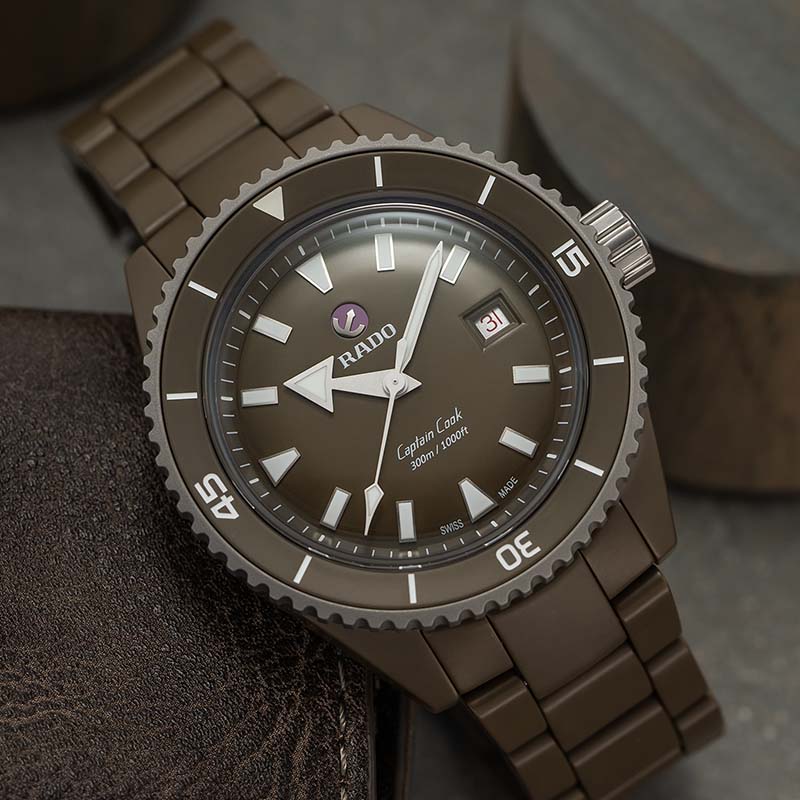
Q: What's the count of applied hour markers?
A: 11